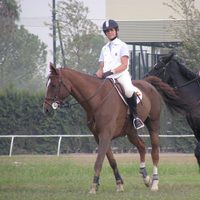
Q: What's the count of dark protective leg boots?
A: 4